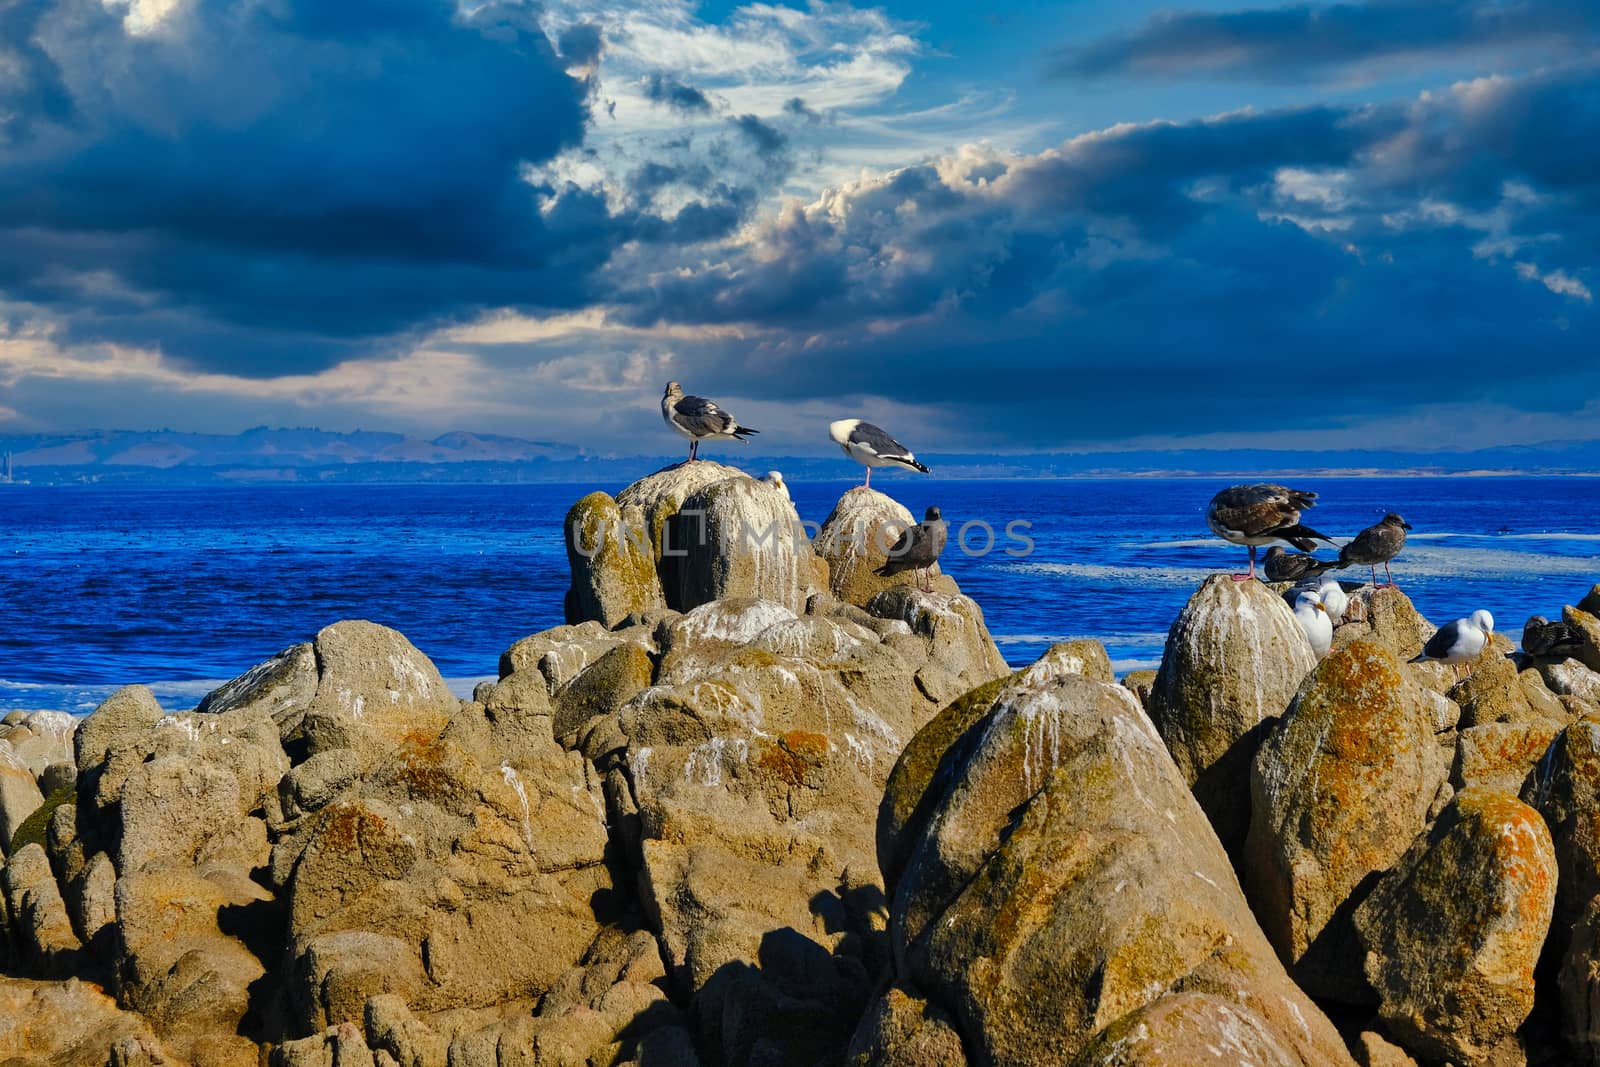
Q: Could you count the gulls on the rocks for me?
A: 11